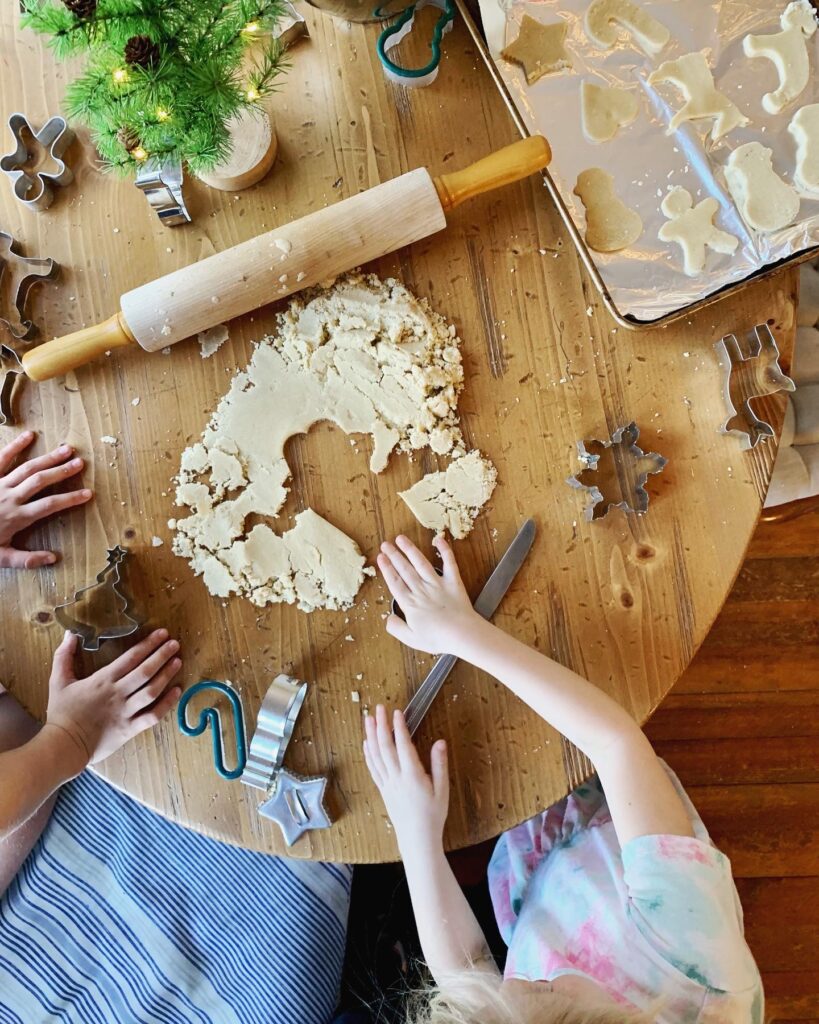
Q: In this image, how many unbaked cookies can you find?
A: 9